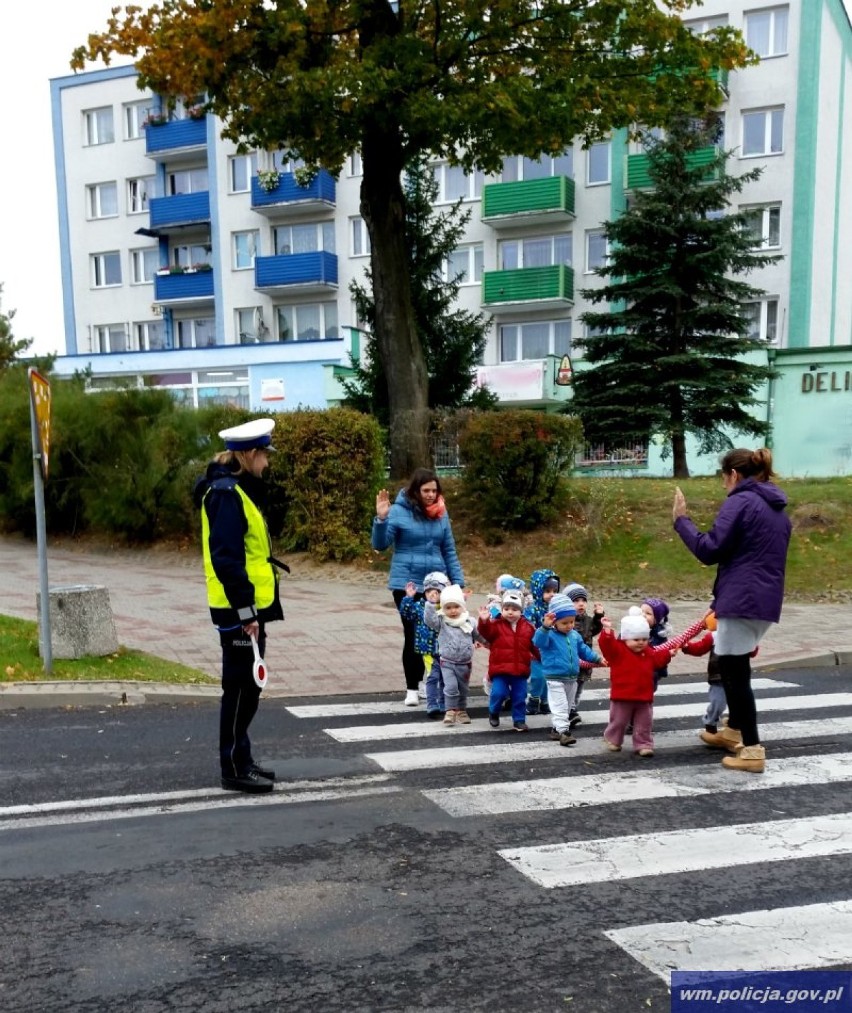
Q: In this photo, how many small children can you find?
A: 10